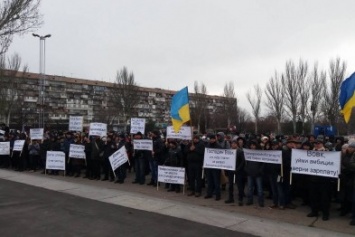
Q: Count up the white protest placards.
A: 15